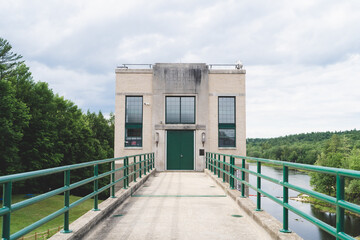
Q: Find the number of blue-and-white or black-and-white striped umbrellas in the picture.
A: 0